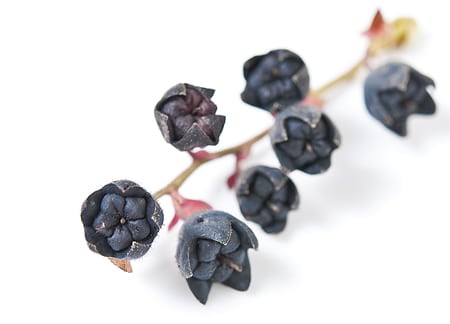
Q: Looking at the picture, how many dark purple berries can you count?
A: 7